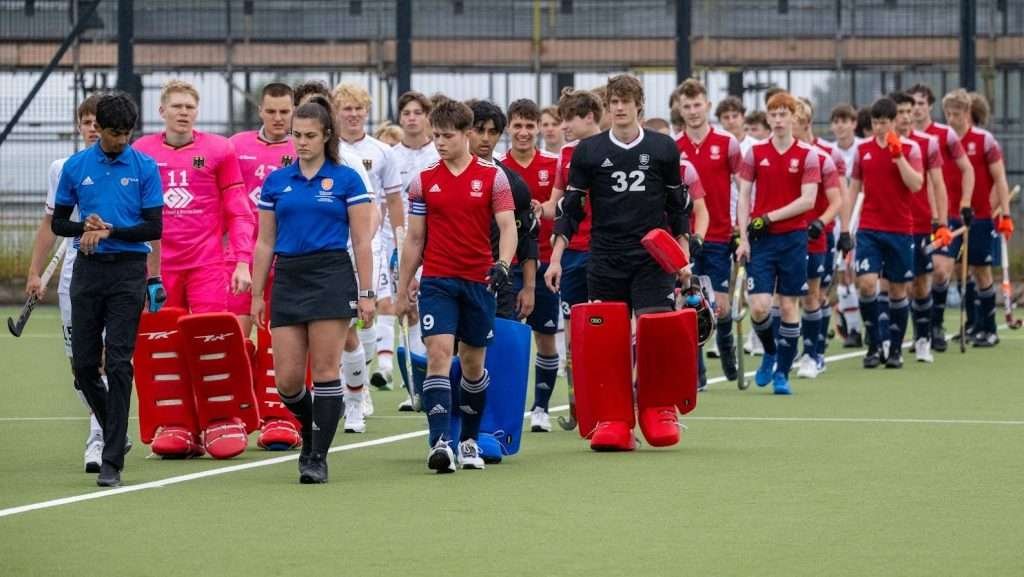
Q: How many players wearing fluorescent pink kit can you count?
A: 2